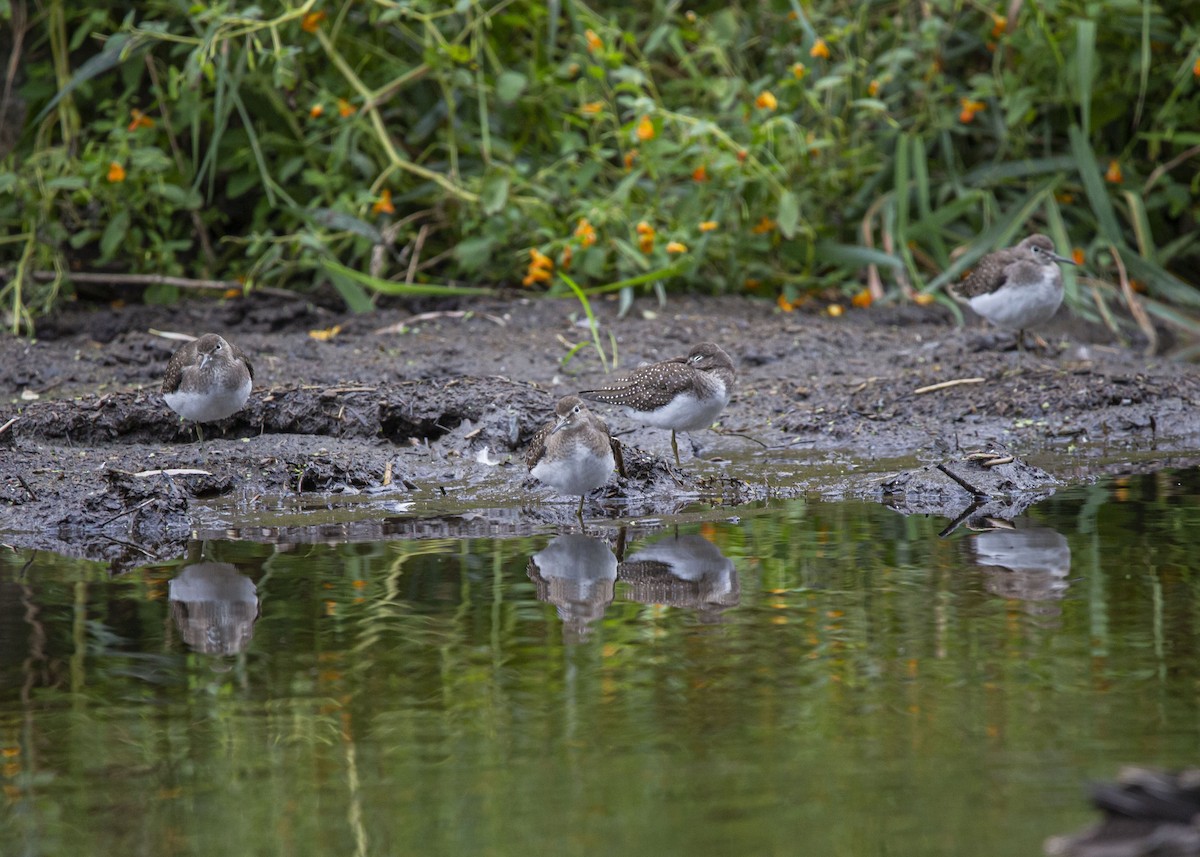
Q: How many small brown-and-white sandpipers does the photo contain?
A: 4